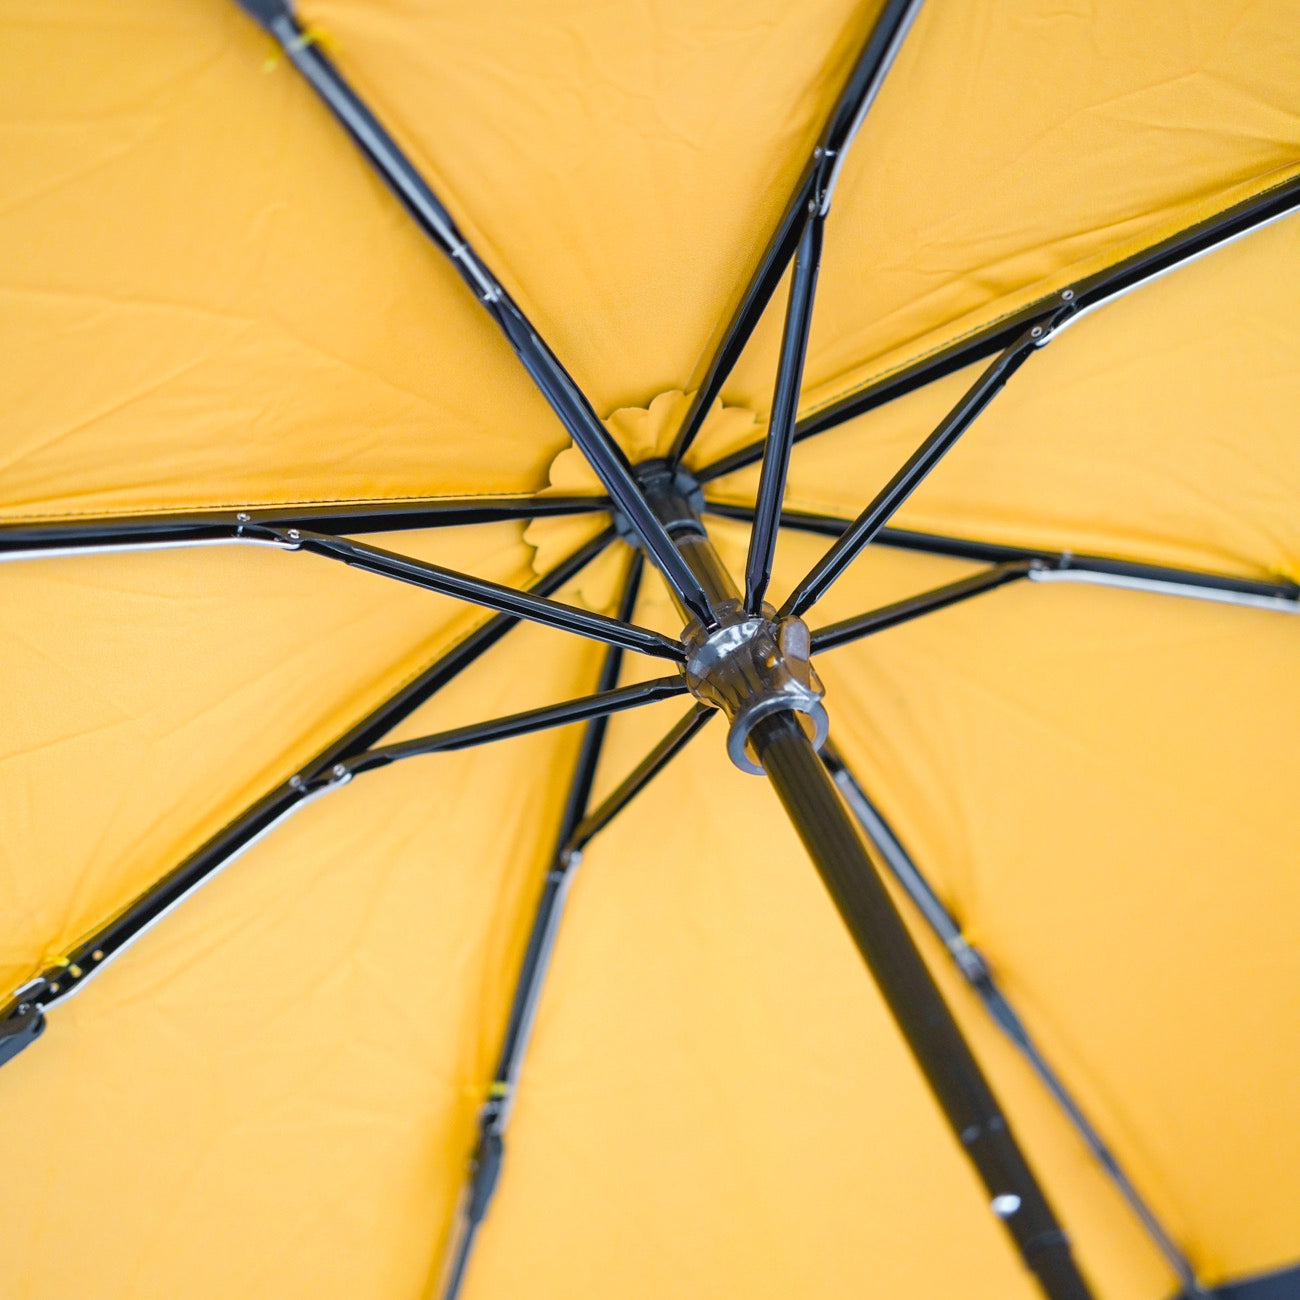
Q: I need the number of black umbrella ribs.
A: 8